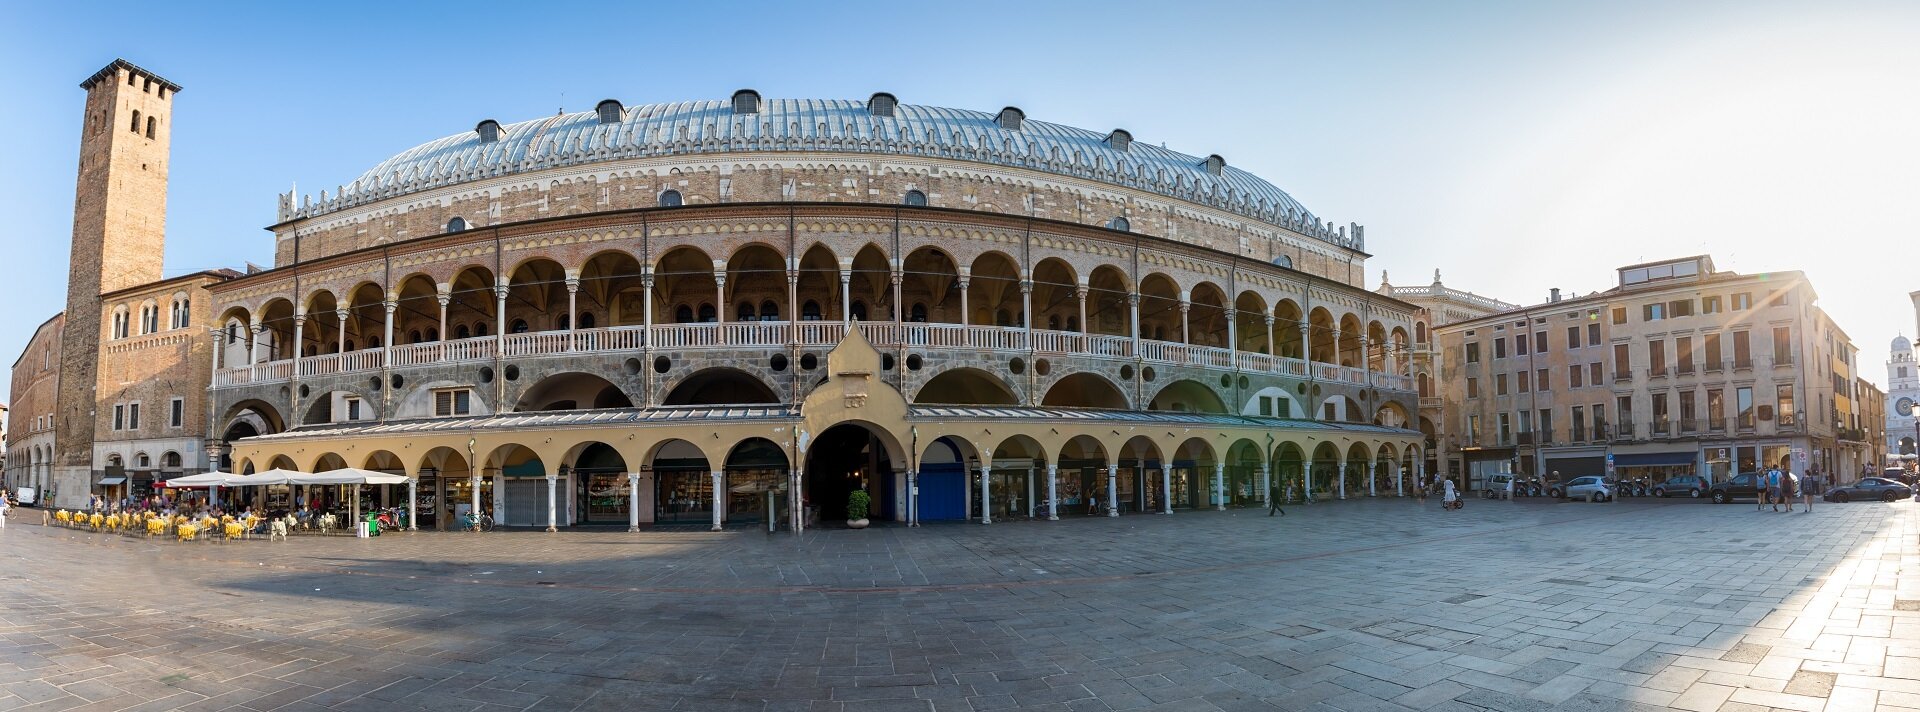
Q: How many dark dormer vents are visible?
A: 7